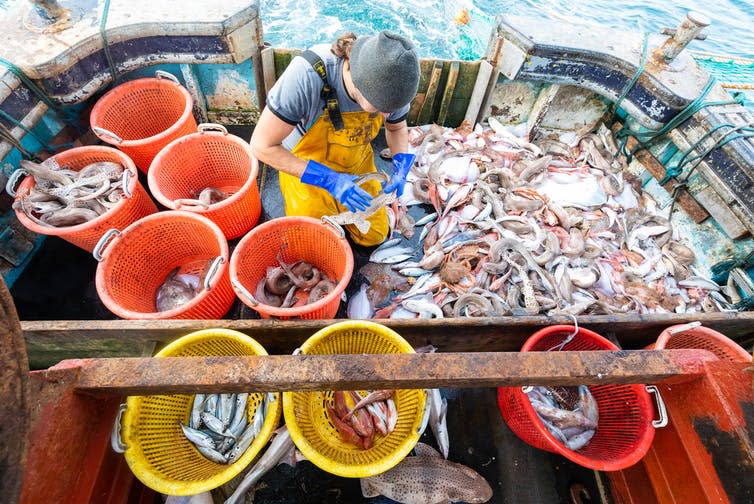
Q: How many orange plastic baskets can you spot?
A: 6